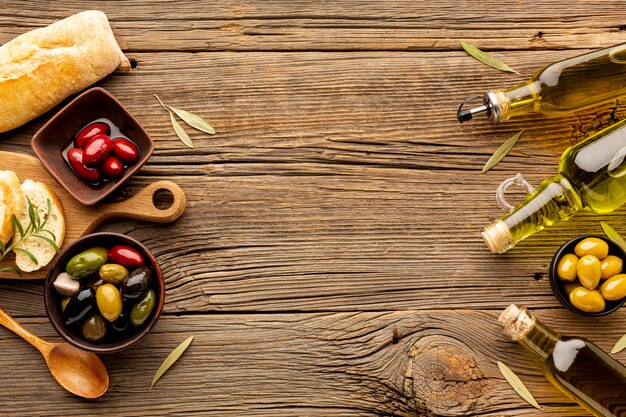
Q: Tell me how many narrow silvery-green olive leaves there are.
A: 8